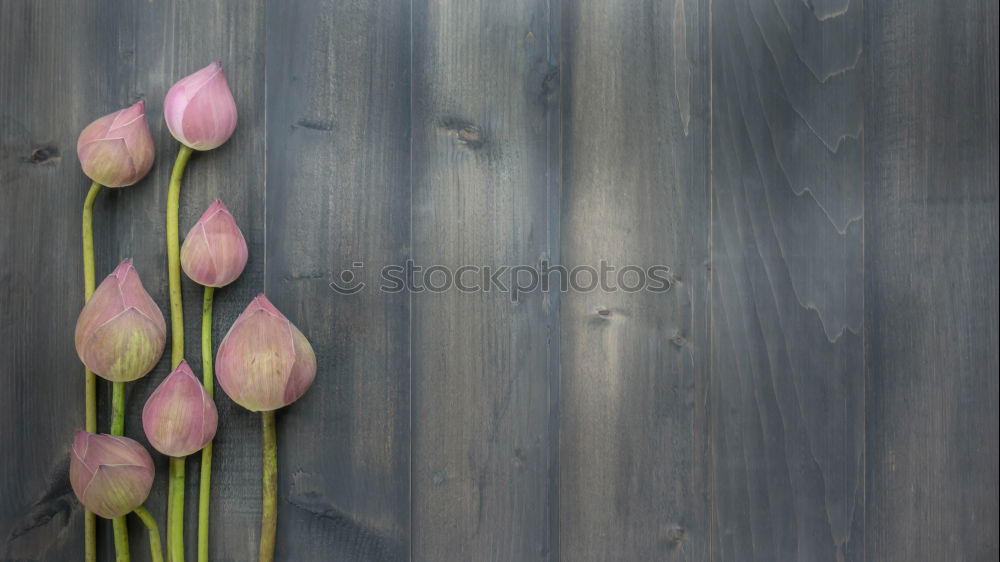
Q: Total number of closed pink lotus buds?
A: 7